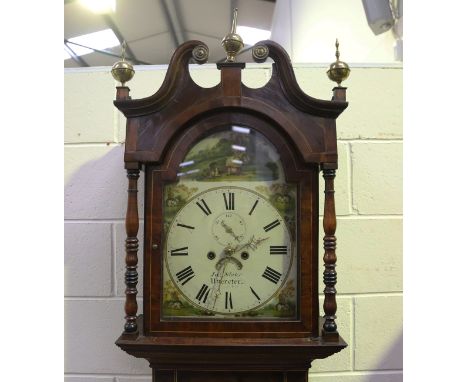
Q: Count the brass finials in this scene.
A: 3